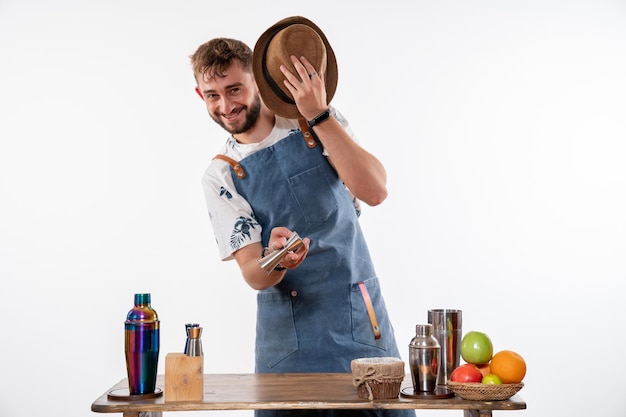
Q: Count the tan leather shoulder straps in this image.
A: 2